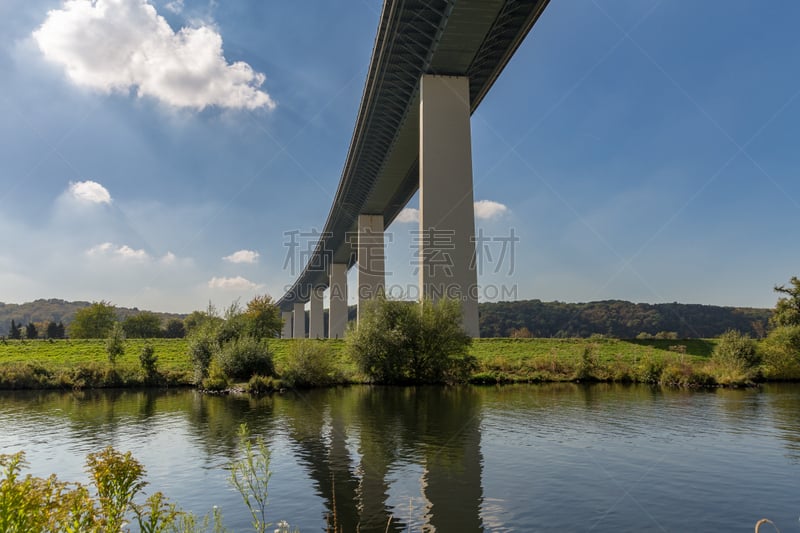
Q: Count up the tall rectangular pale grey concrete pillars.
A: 6